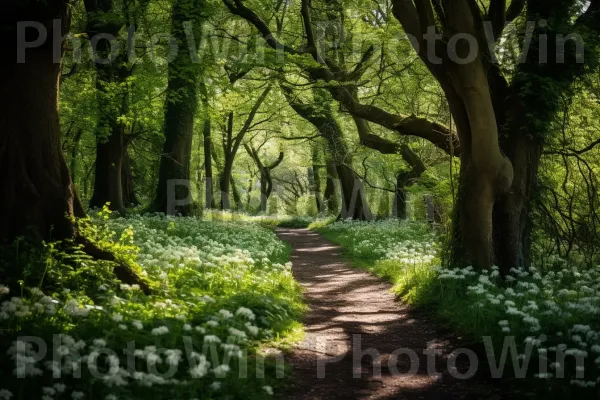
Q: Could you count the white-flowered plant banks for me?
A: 2